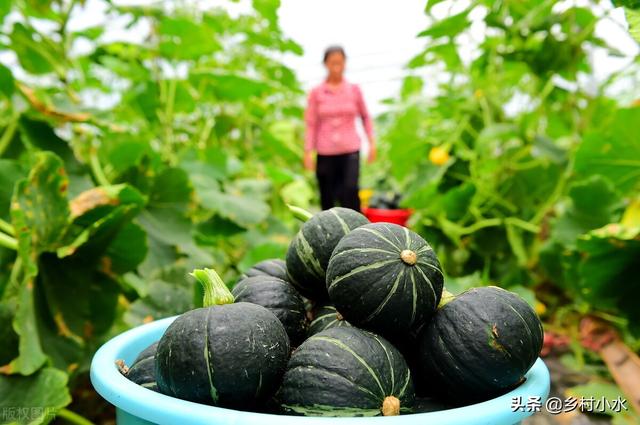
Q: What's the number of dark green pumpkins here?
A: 9